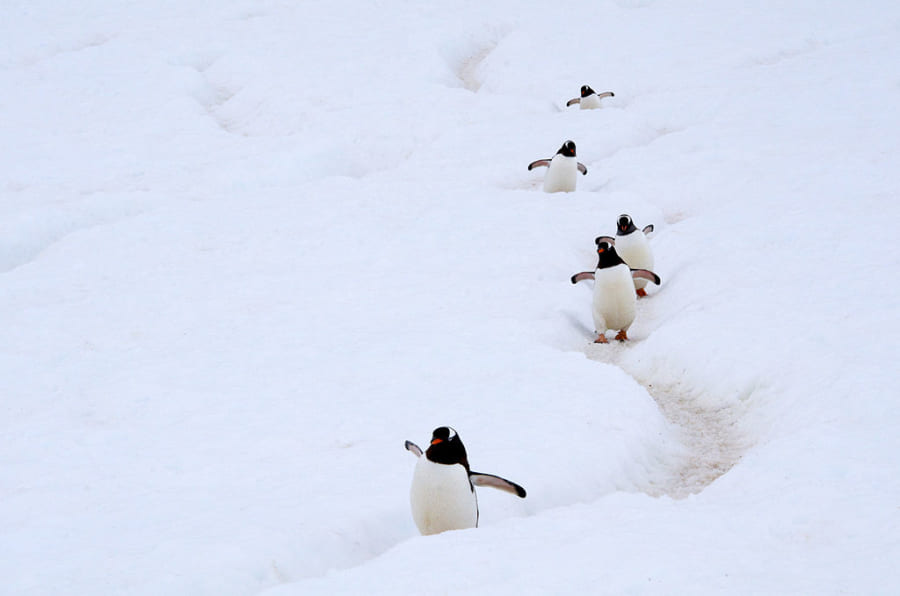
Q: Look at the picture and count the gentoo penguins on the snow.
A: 5